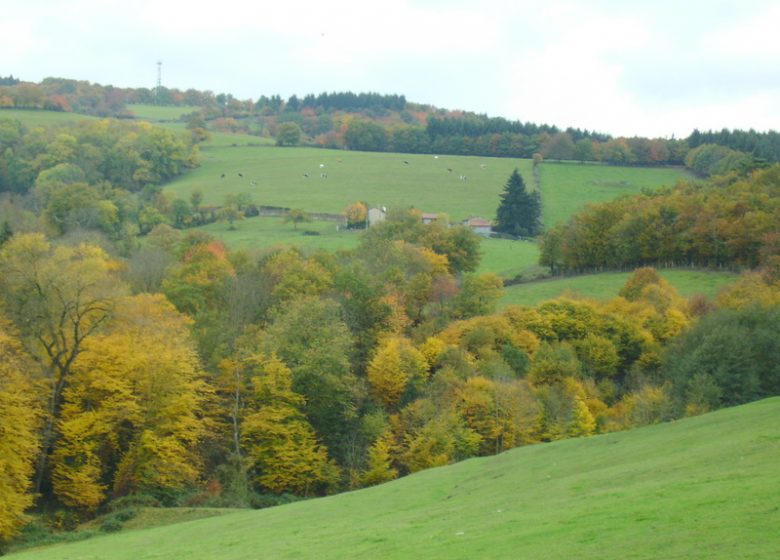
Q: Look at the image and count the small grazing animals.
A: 12